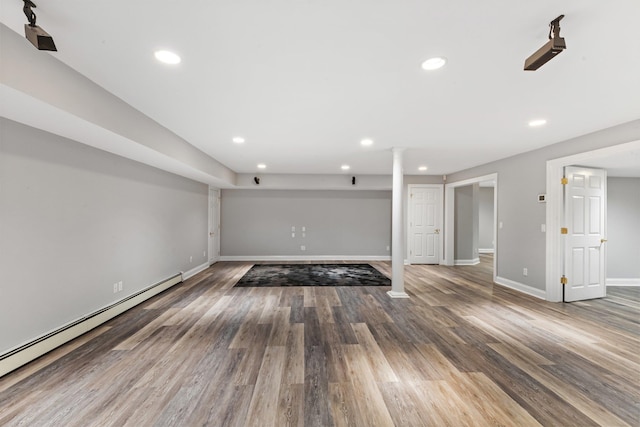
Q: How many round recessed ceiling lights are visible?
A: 8